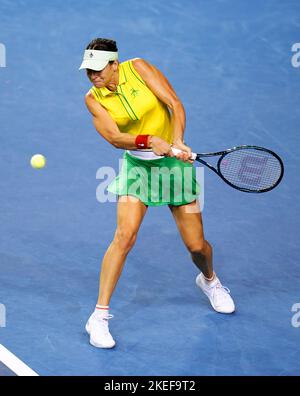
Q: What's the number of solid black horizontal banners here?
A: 1